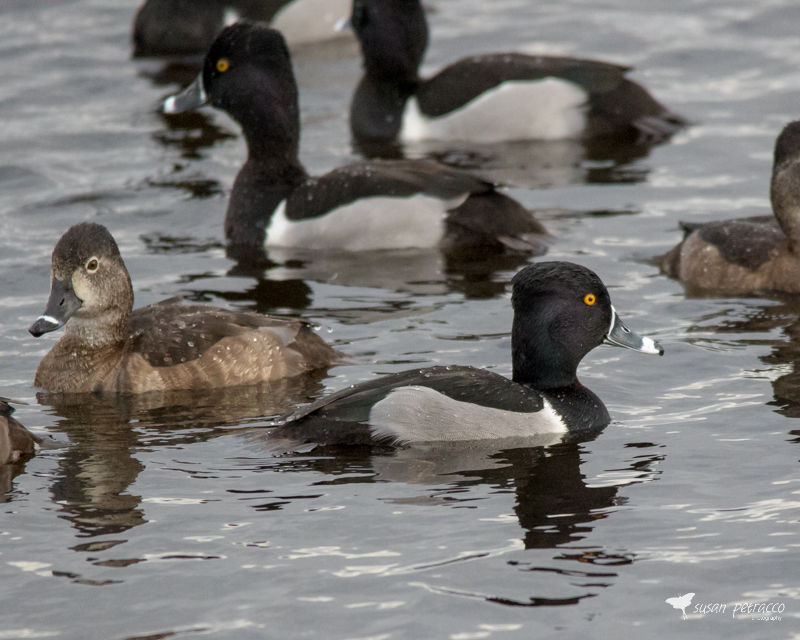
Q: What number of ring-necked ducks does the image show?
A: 7